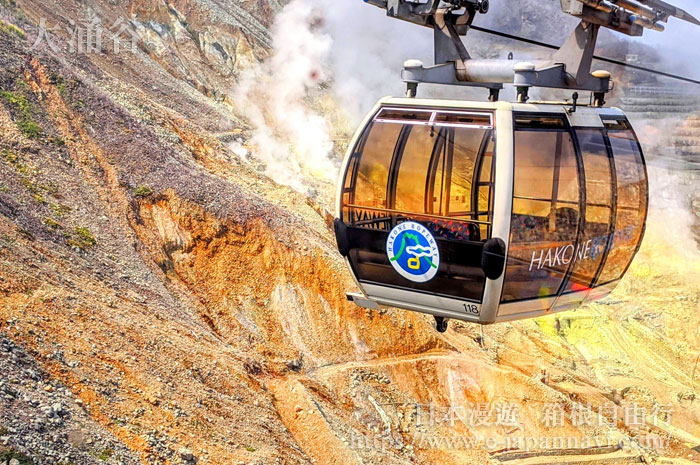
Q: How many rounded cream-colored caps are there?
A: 3